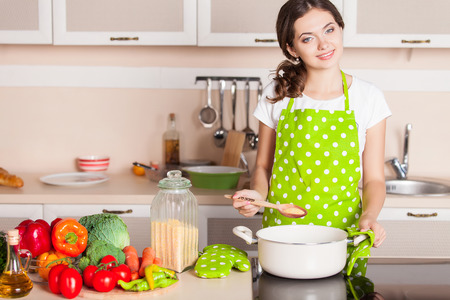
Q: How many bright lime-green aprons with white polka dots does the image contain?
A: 1